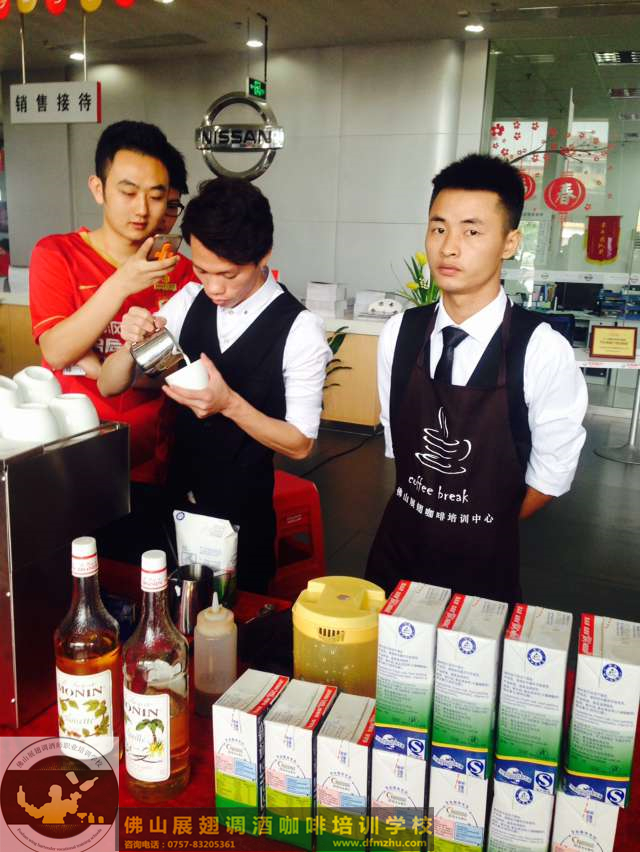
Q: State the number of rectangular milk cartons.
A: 11